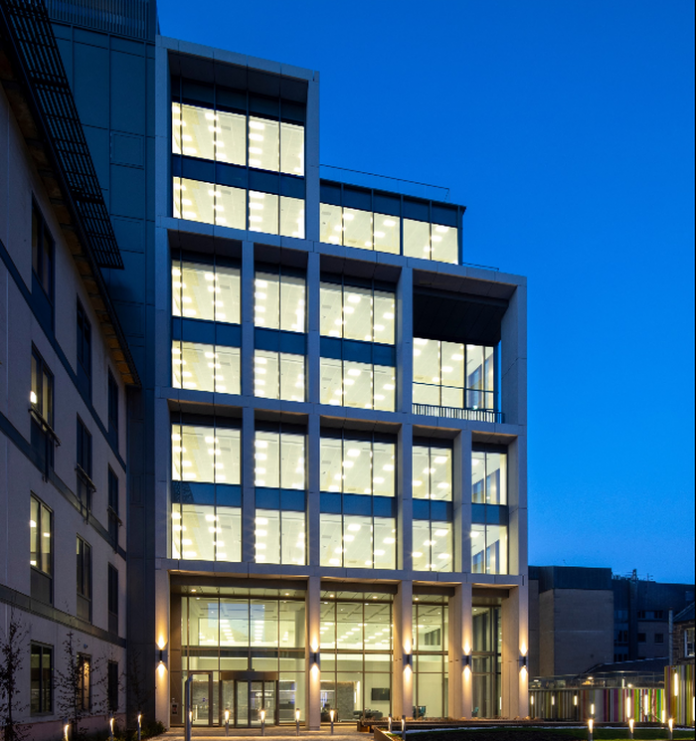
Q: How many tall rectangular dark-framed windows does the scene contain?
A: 12